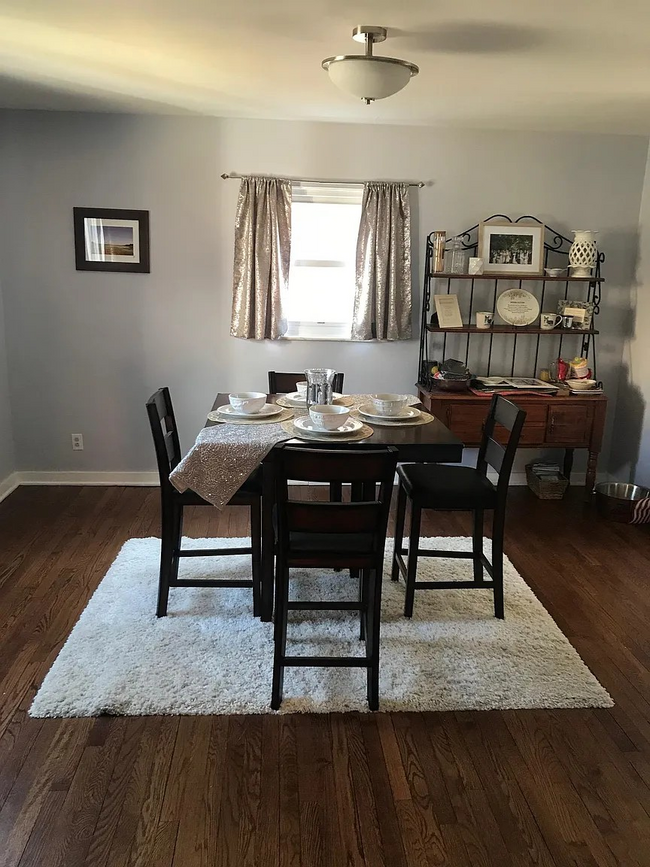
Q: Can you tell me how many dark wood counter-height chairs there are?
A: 4